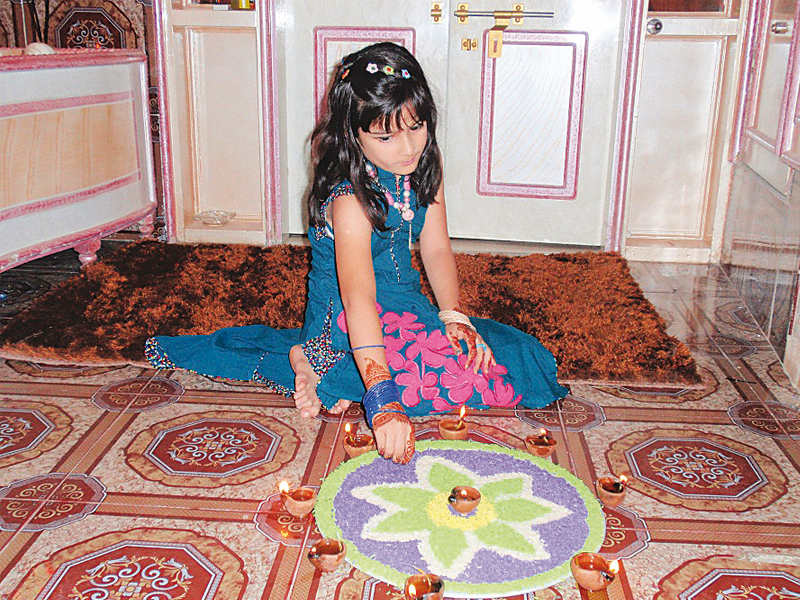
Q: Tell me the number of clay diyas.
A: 9